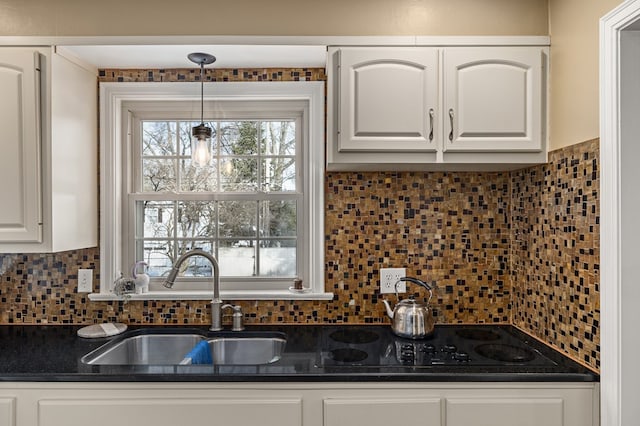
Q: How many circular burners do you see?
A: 4